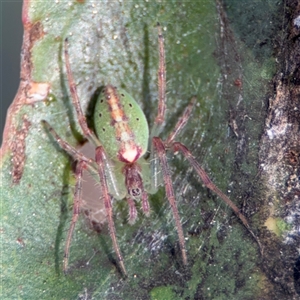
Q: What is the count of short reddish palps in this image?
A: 2